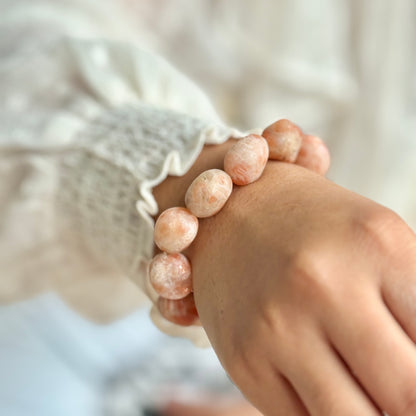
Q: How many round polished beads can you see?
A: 7